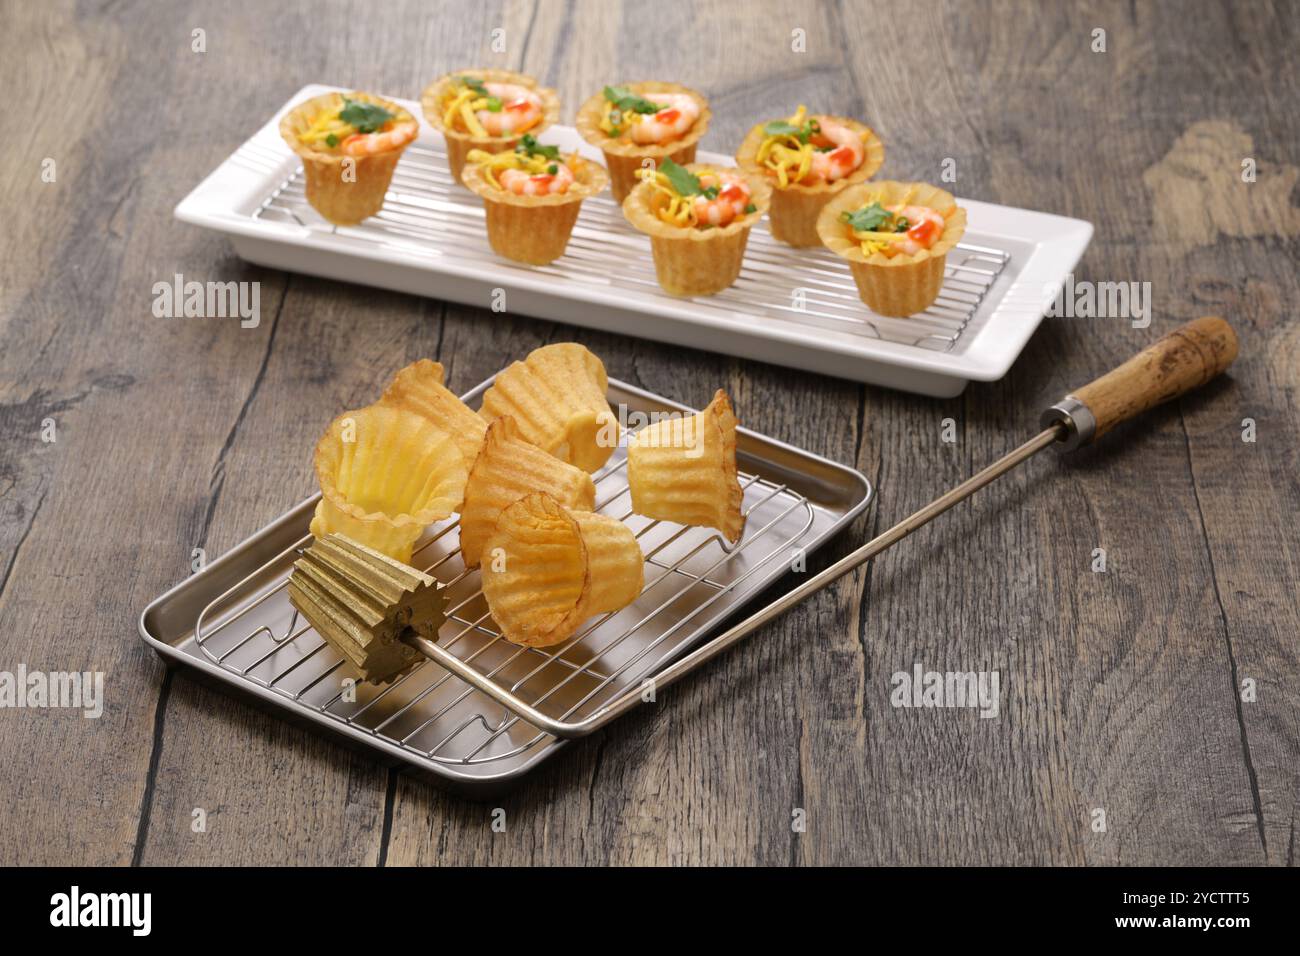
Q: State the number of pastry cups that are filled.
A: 7